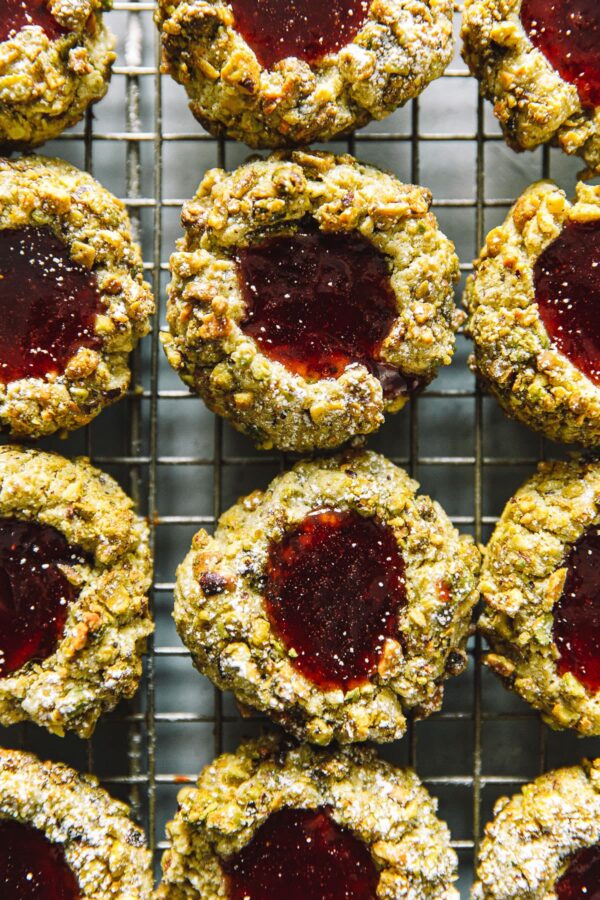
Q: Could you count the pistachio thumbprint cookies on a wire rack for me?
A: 12